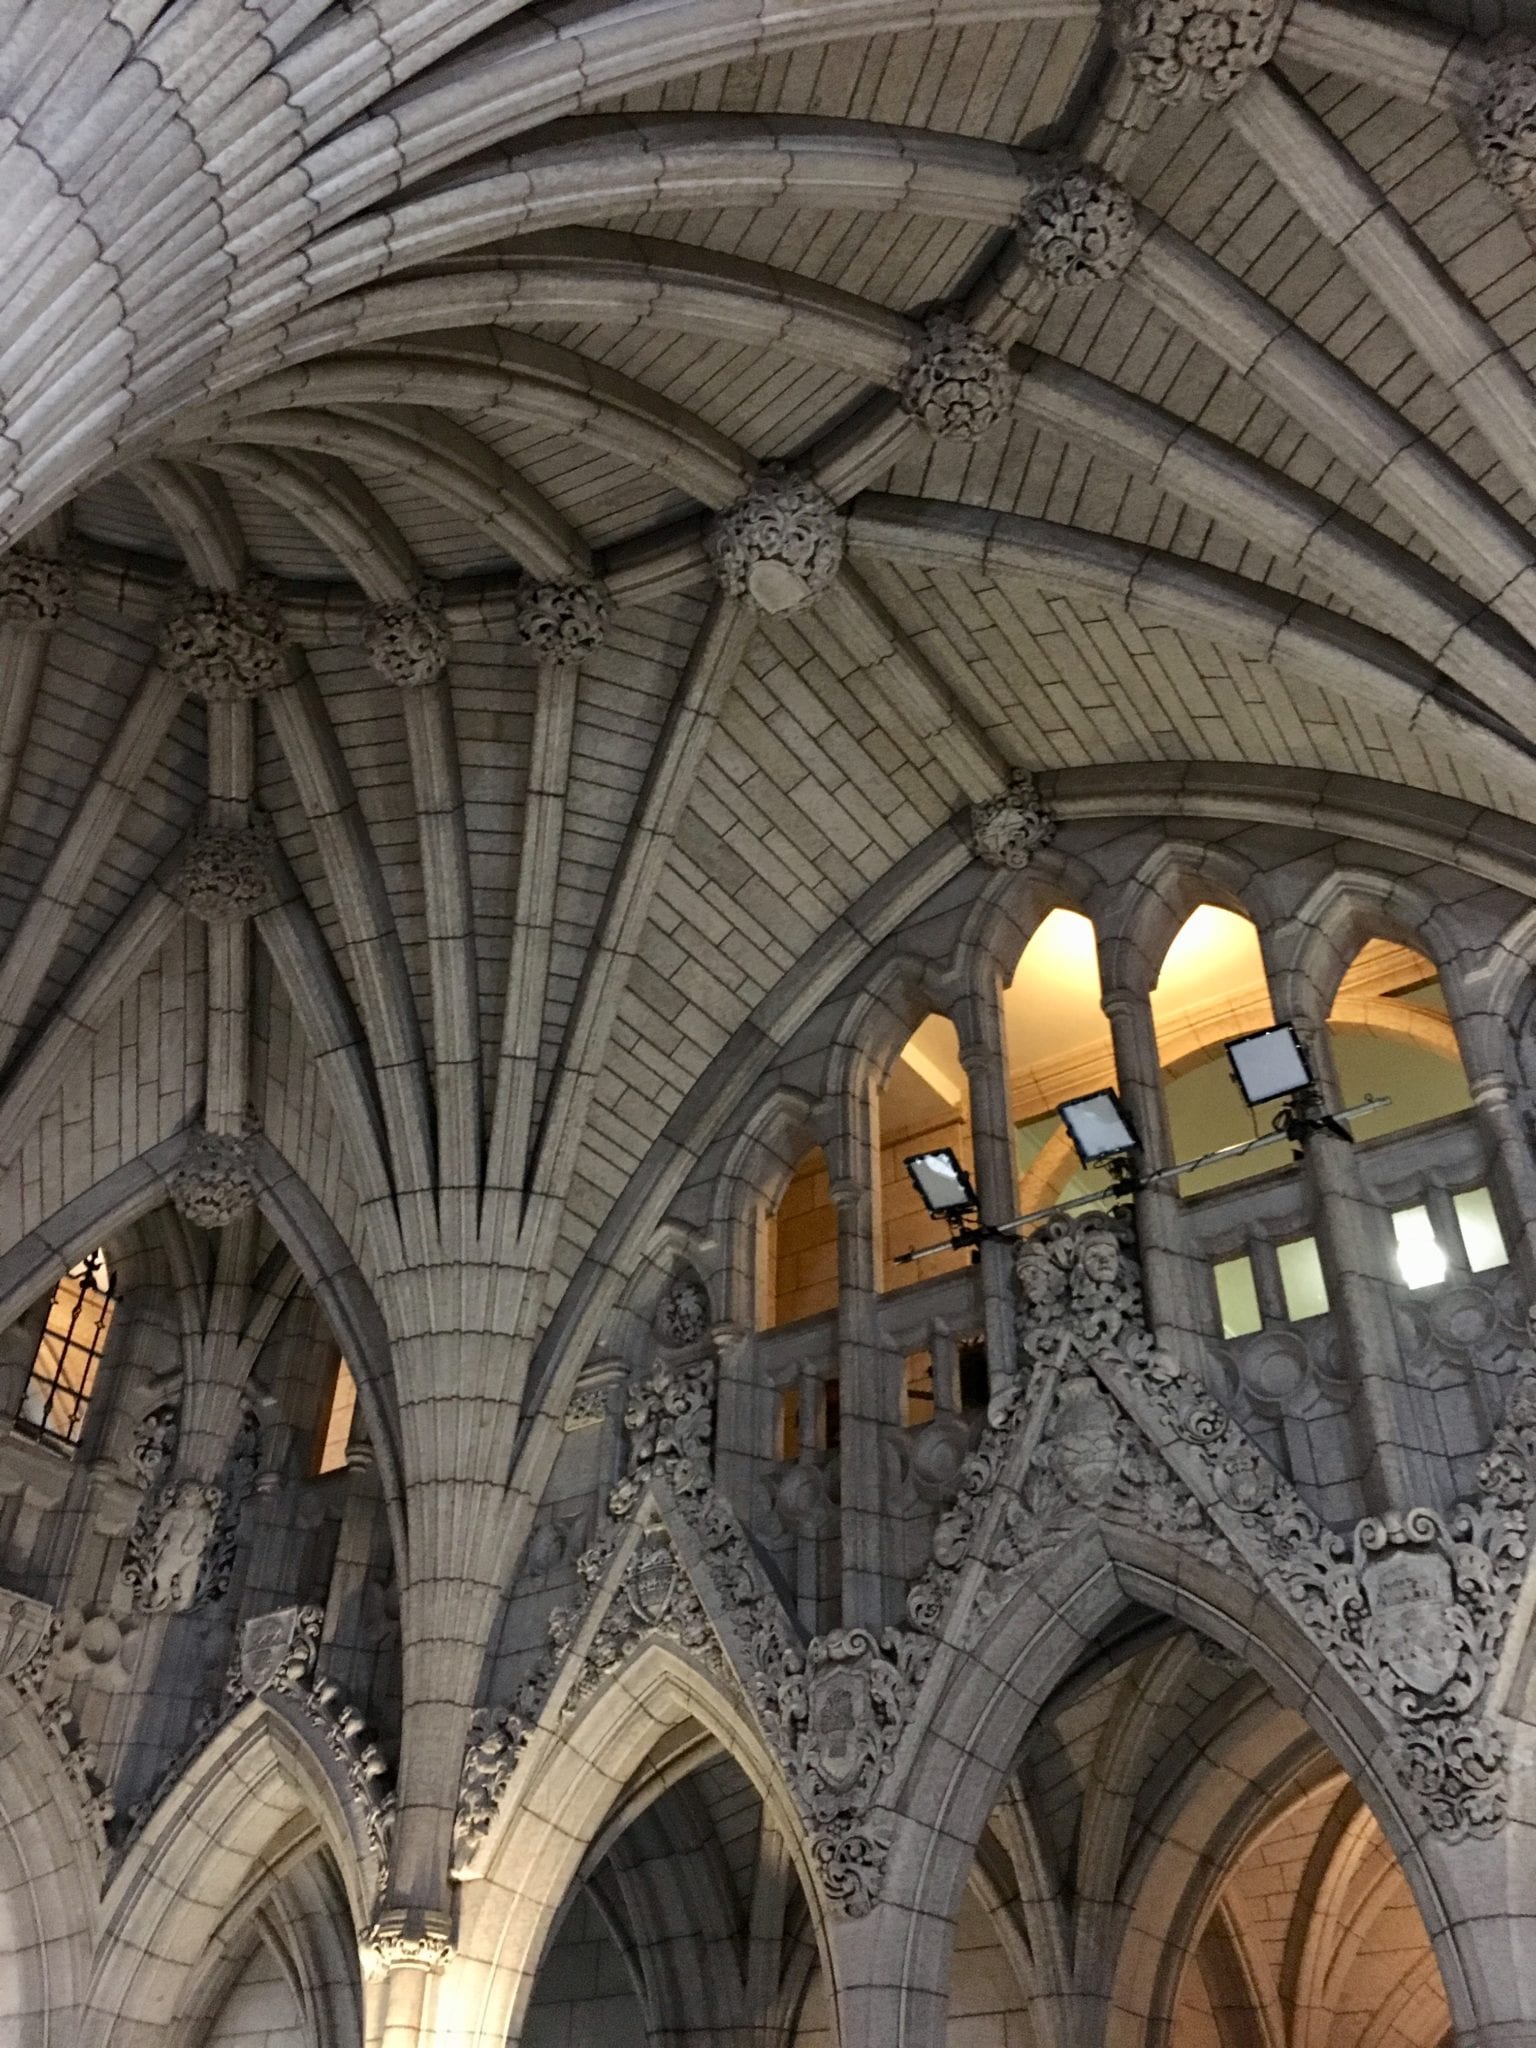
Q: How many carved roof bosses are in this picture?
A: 12